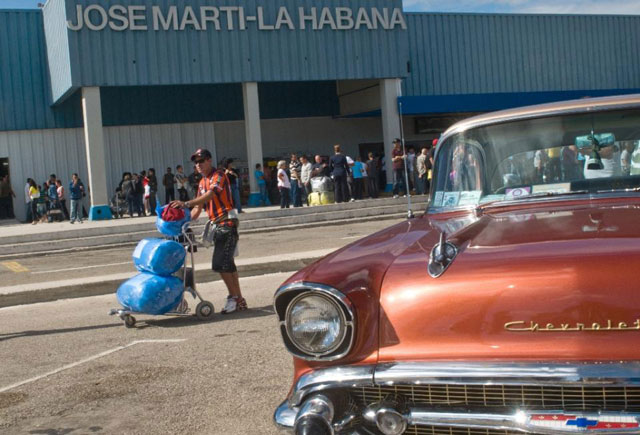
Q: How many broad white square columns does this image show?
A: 3